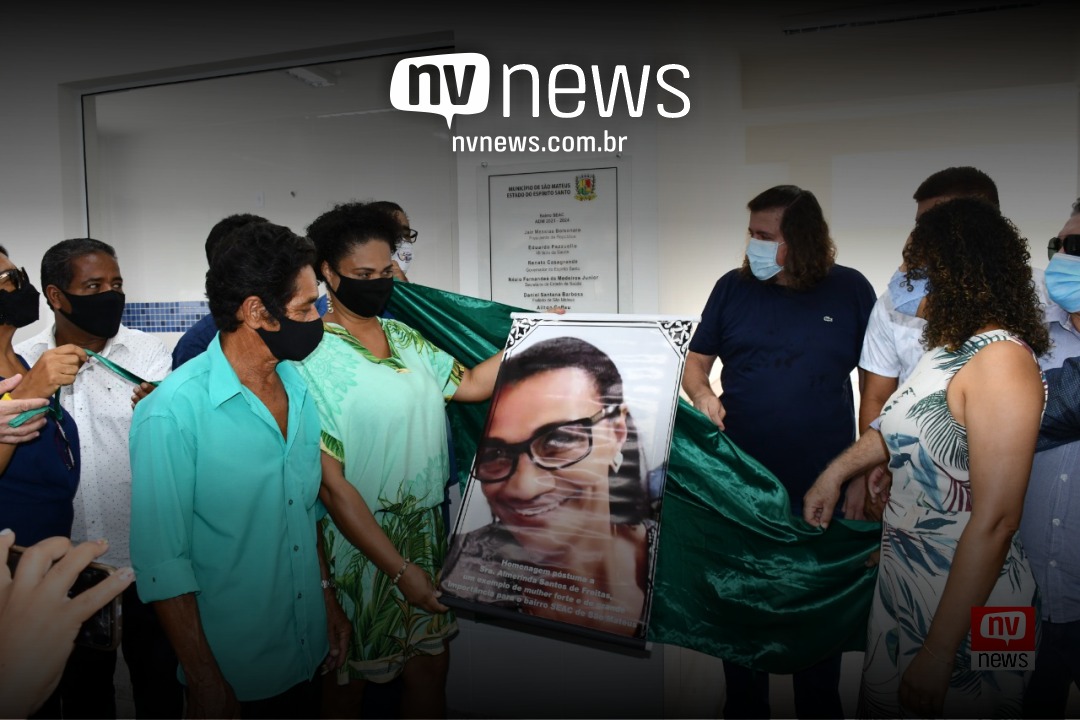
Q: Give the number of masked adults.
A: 8